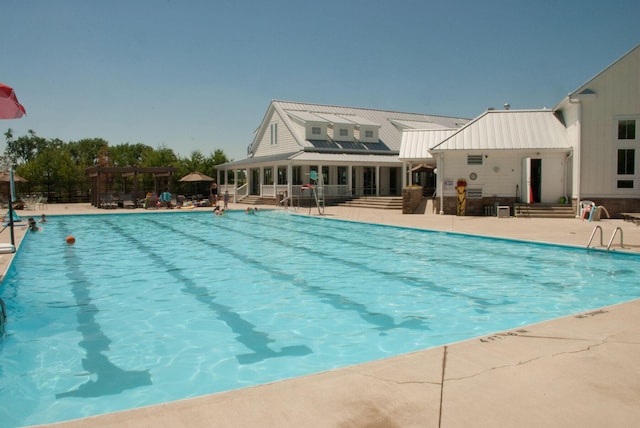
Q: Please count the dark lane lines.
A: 6